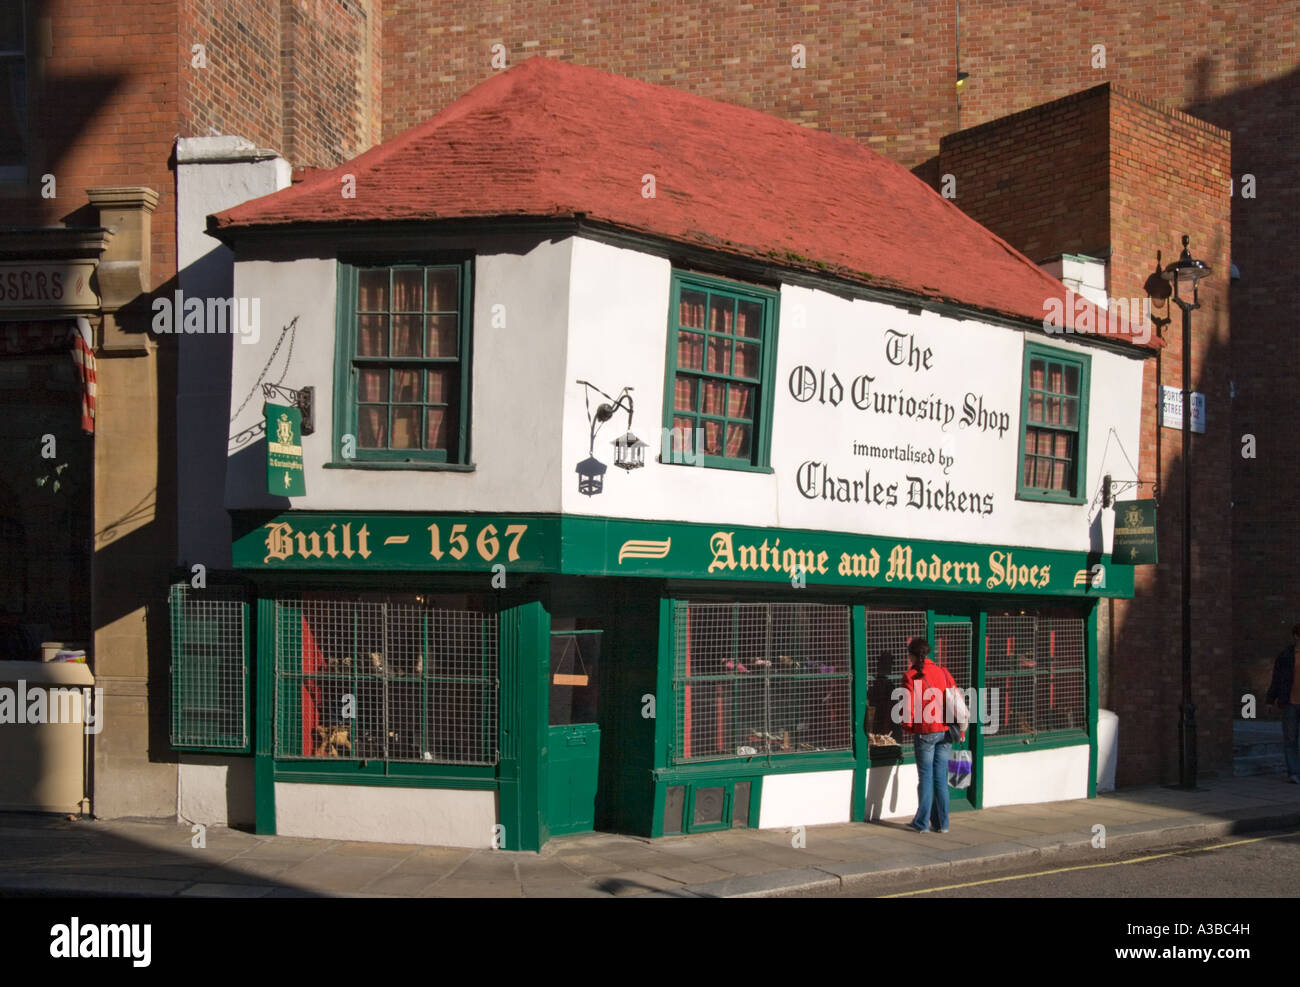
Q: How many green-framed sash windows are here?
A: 3